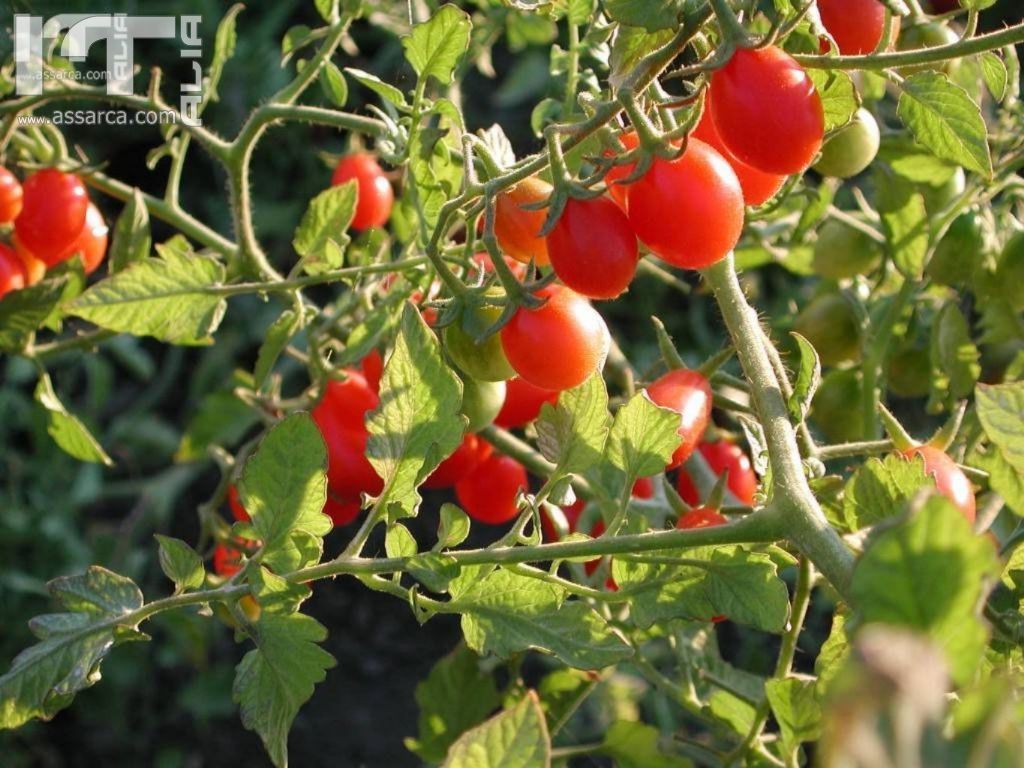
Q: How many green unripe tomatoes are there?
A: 11